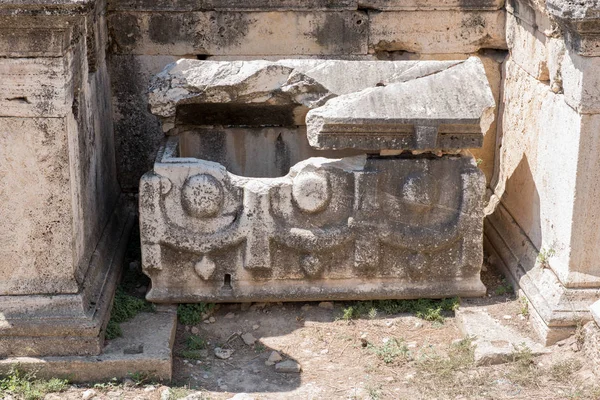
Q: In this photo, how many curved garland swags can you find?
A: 3